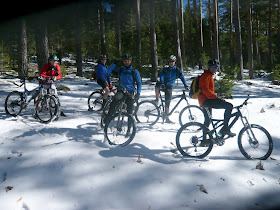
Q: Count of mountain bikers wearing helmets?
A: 5